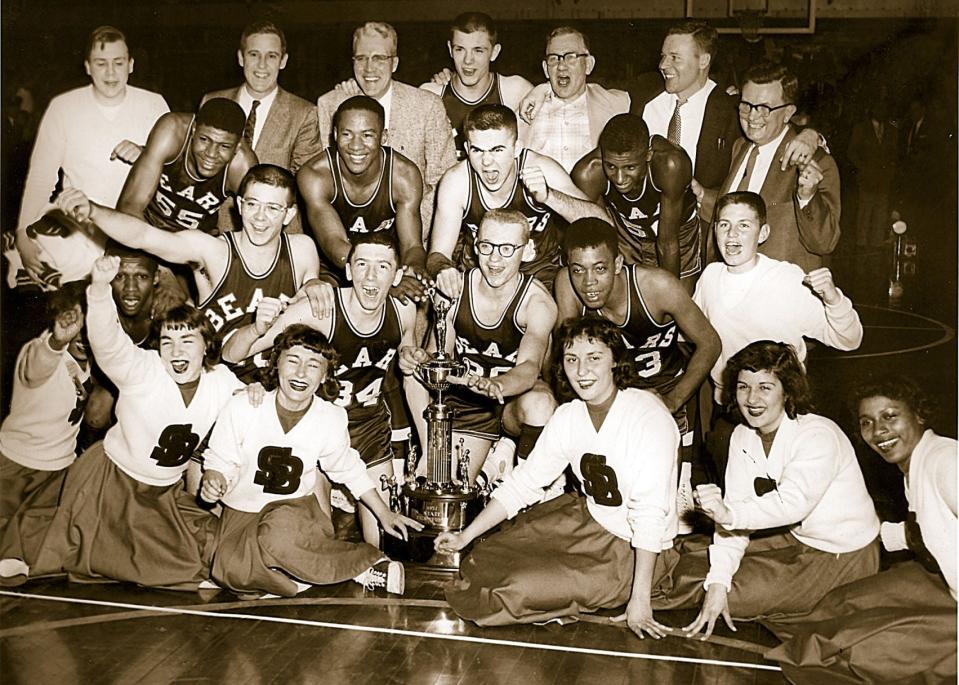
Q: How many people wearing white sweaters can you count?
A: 8